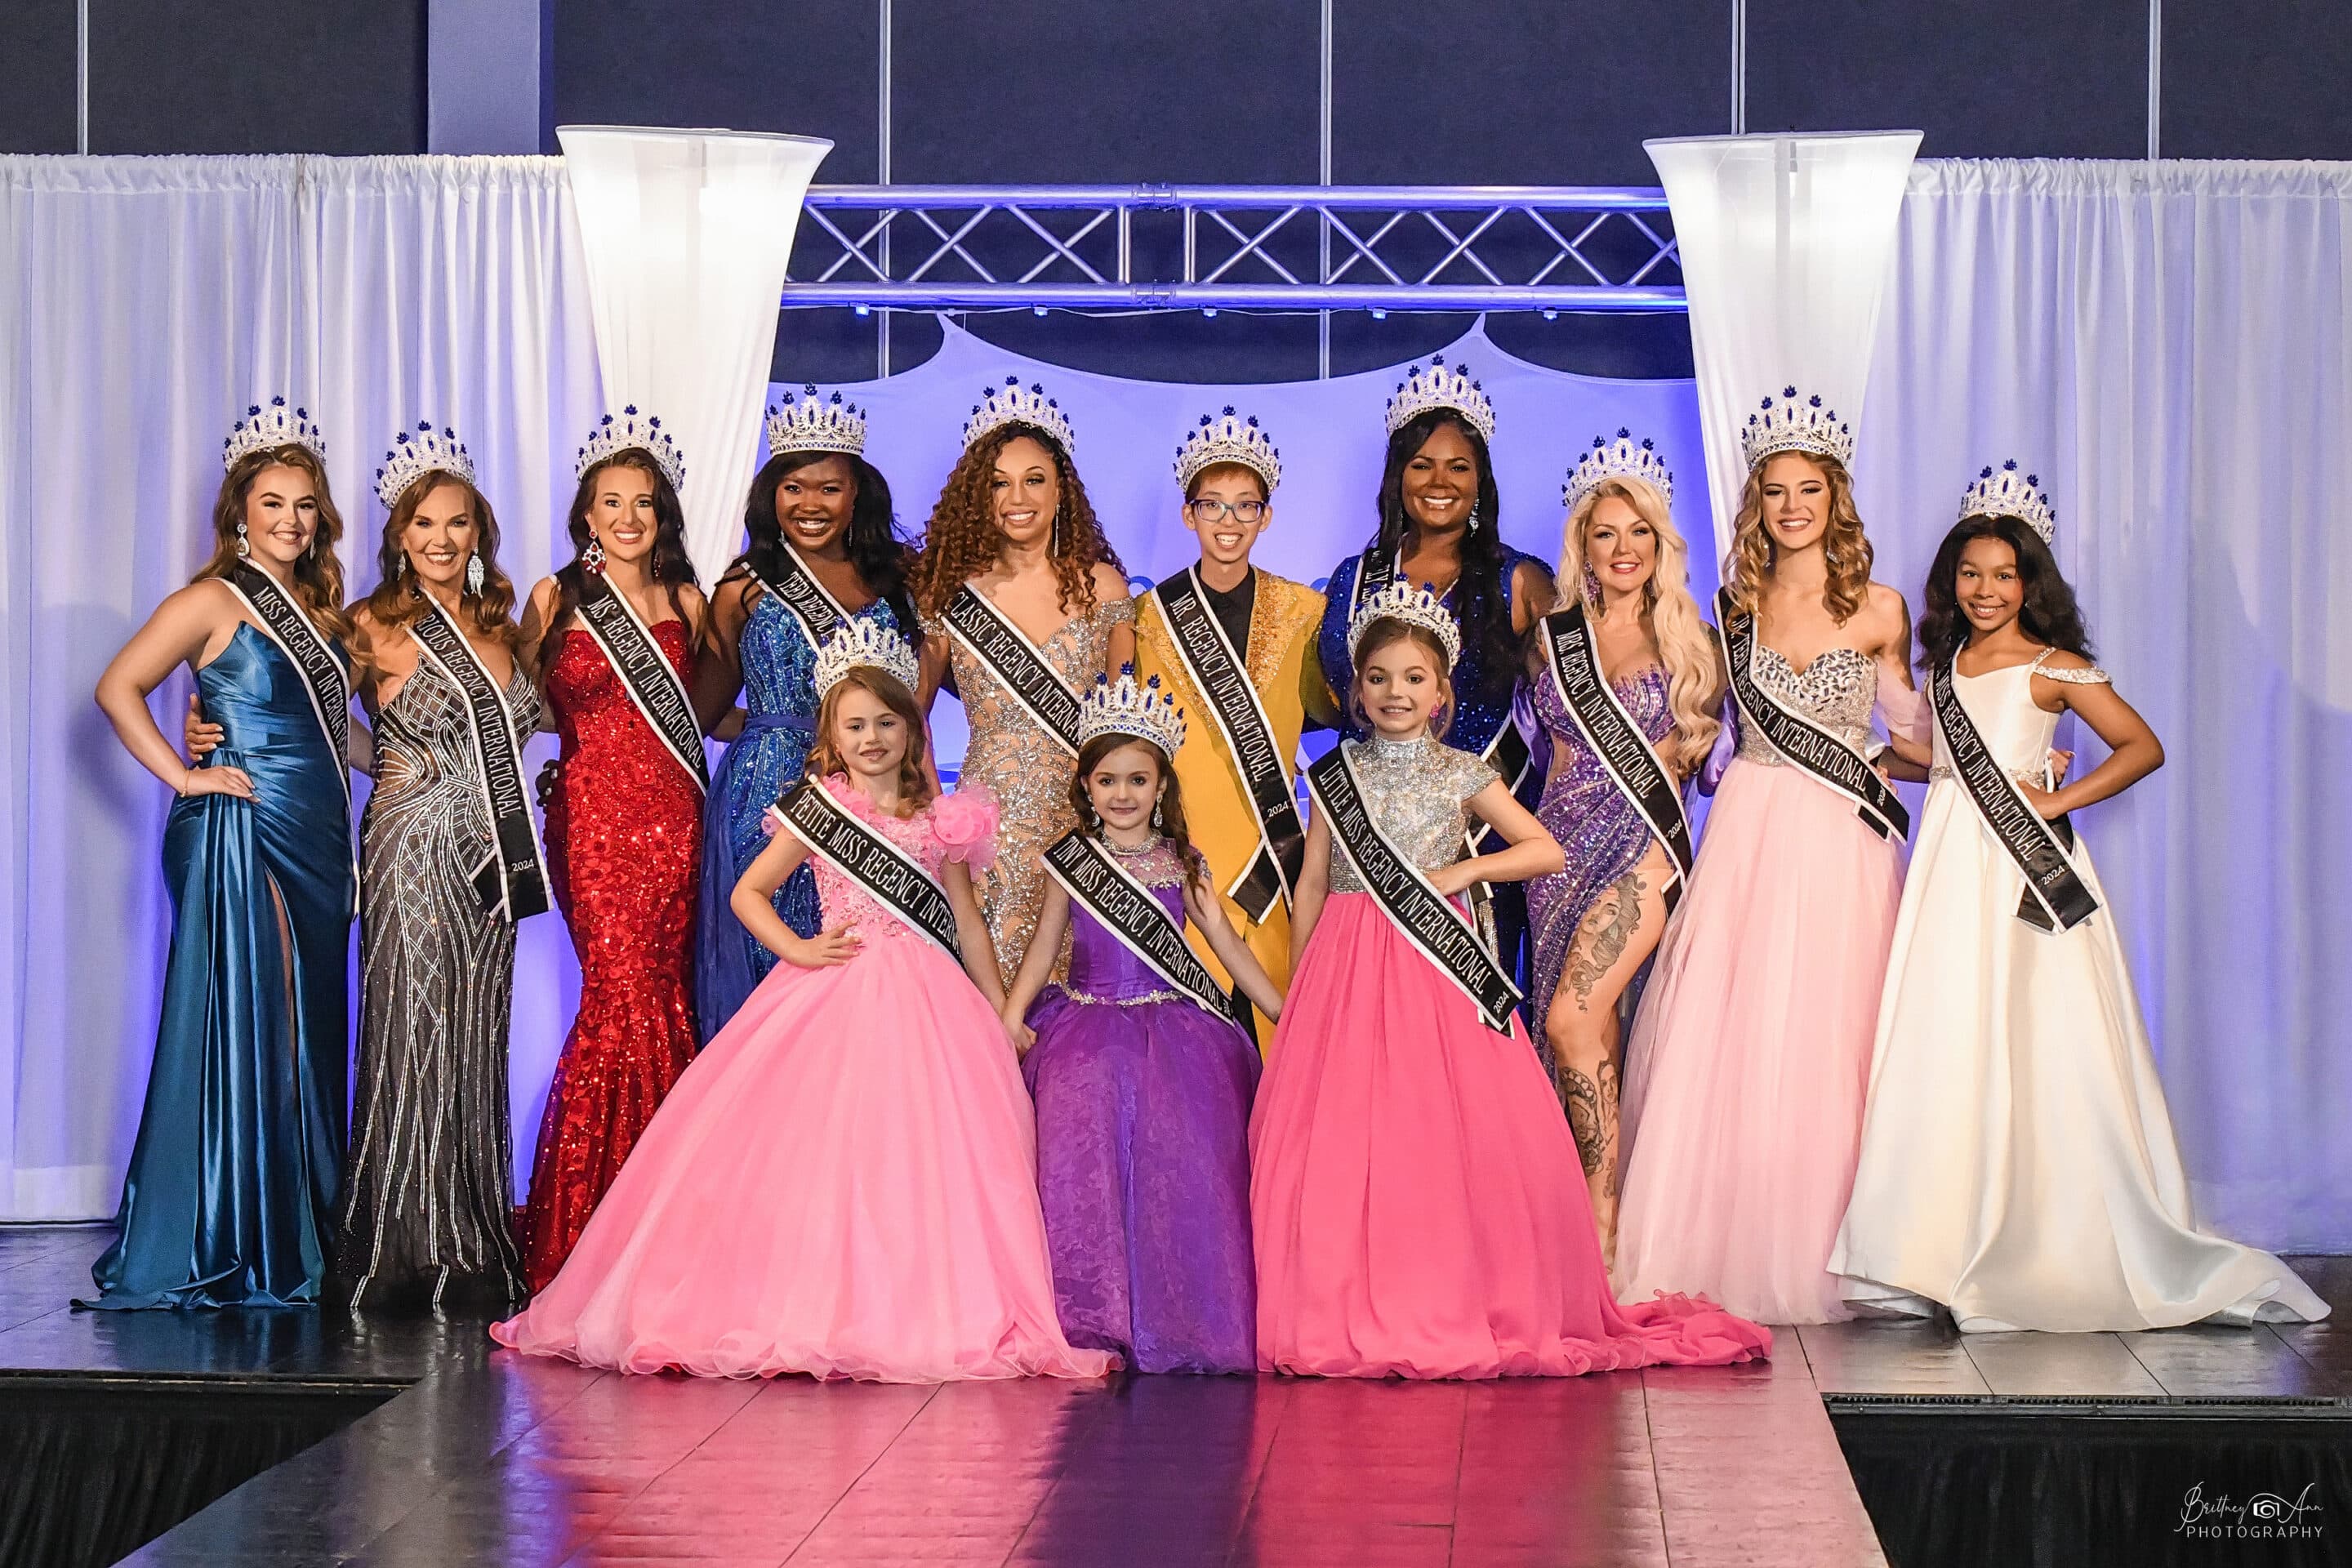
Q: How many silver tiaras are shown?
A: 13